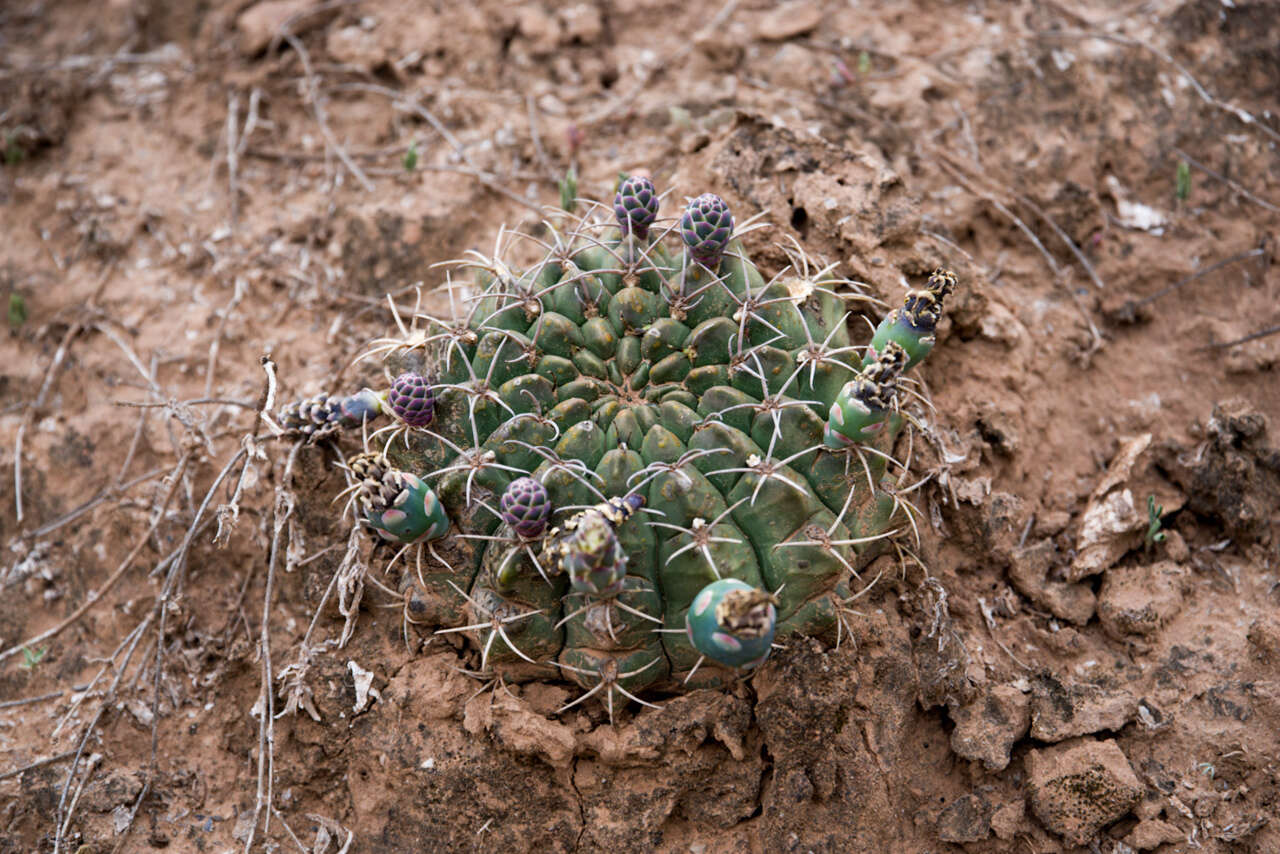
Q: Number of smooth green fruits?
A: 4